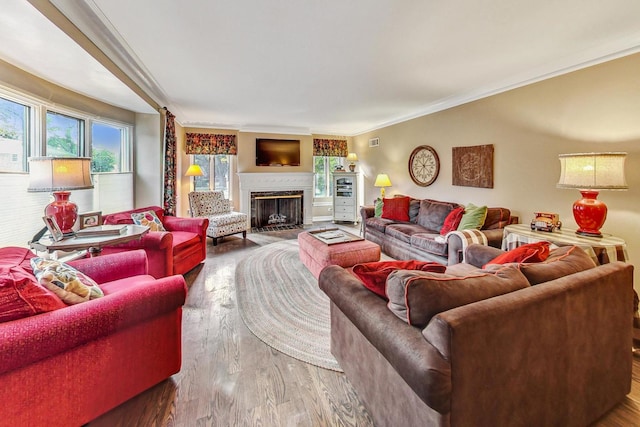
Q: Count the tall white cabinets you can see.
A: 1